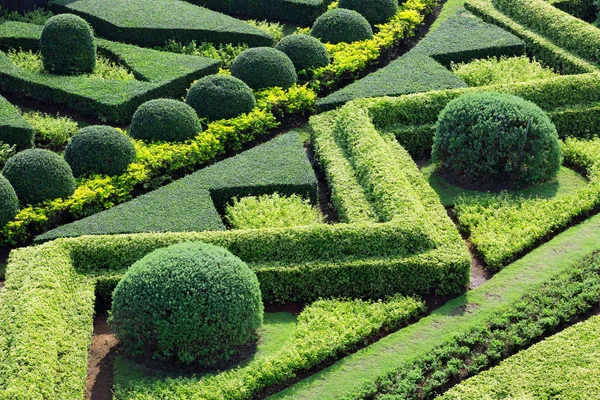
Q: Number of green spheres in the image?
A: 12